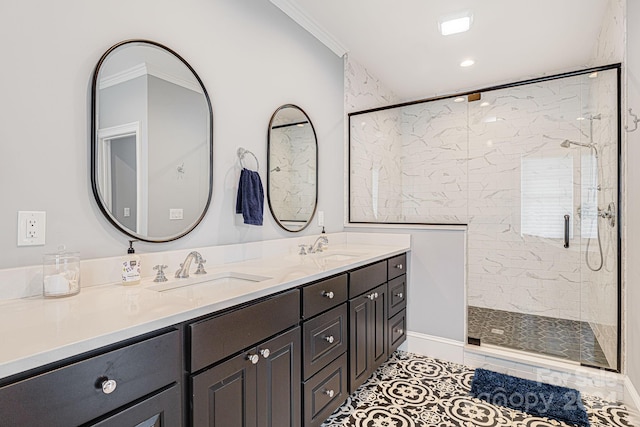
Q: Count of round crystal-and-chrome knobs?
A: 11